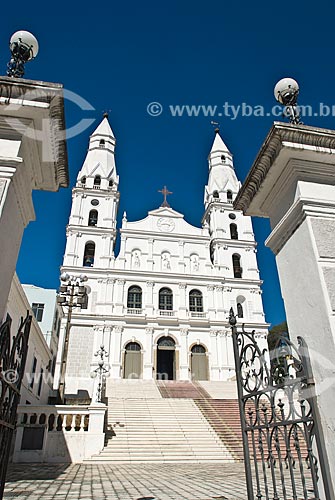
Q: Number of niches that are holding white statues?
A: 3